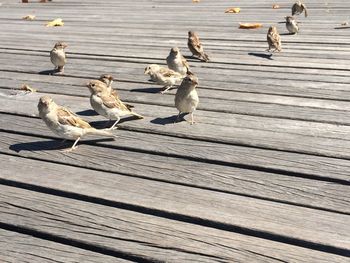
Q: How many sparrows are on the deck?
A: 11